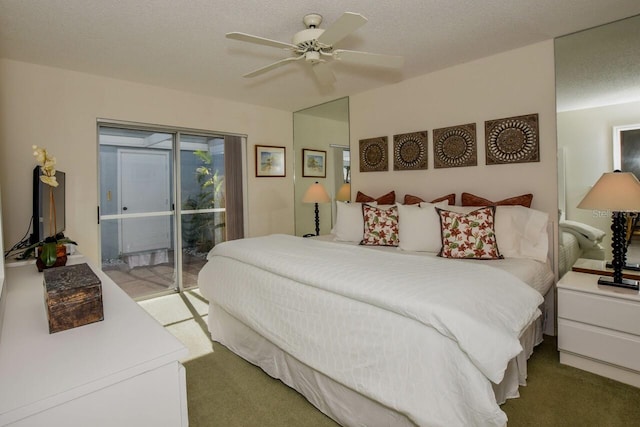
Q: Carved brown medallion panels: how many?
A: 4